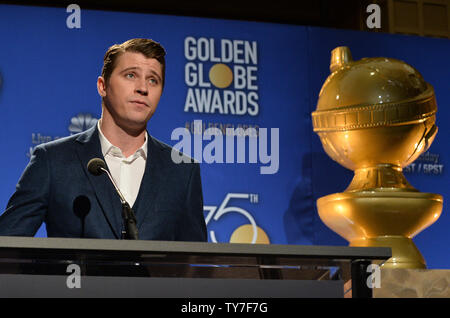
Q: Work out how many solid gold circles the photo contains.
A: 2